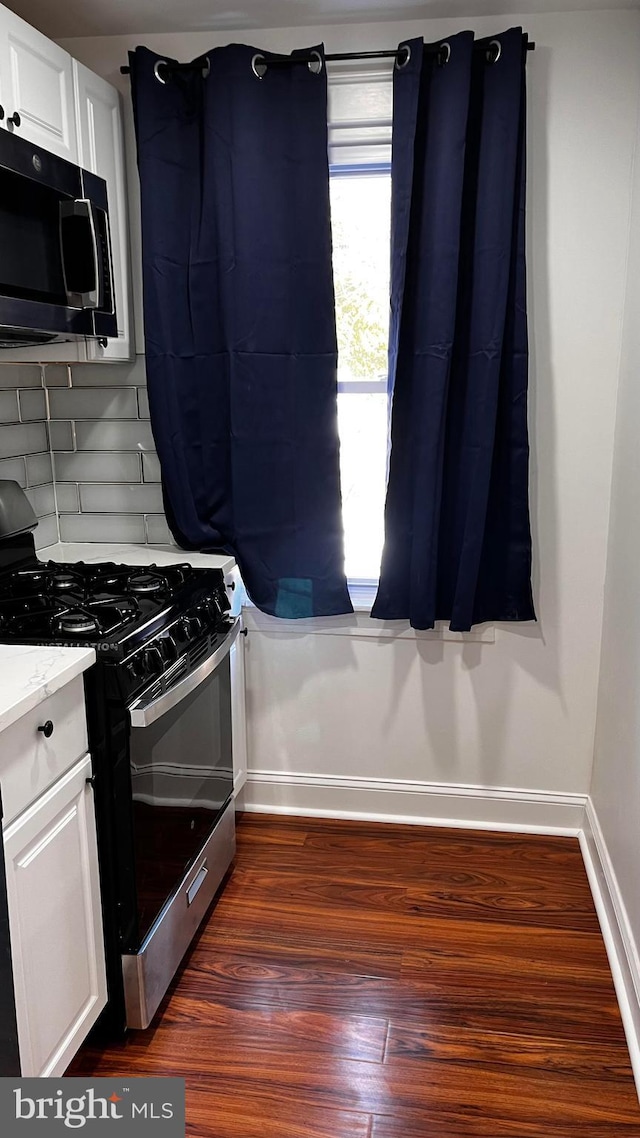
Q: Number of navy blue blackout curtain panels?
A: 2